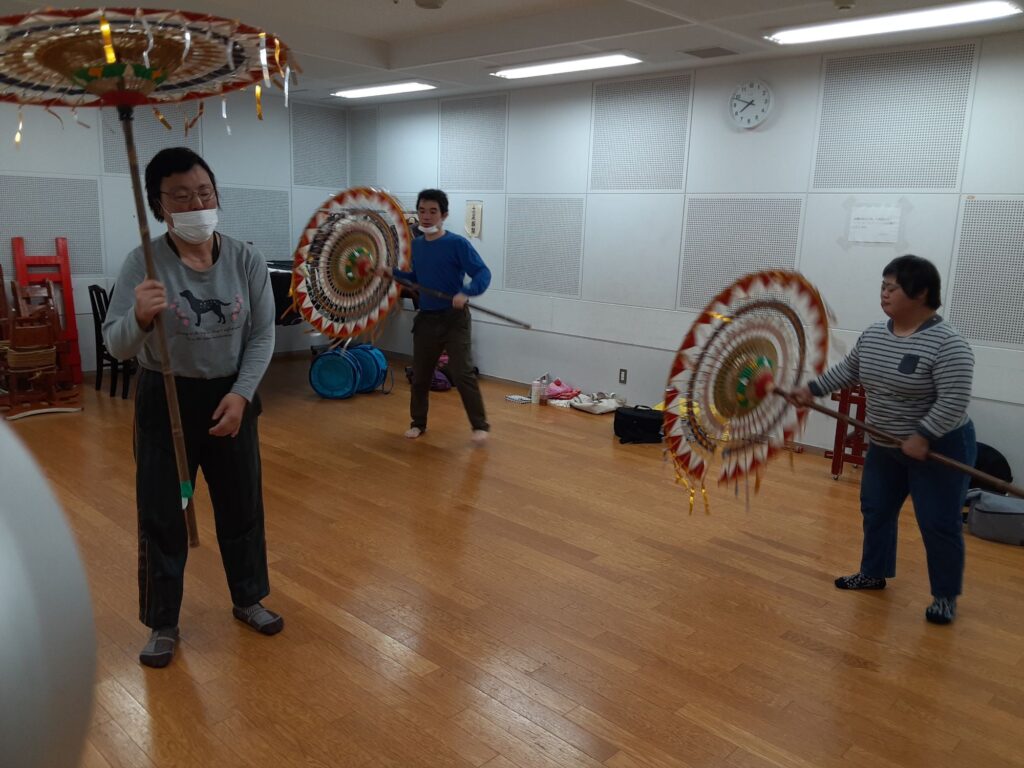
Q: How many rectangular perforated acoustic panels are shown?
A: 11